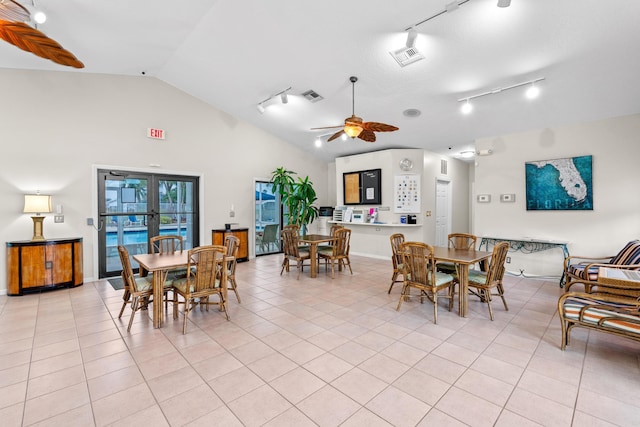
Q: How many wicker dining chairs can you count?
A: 12